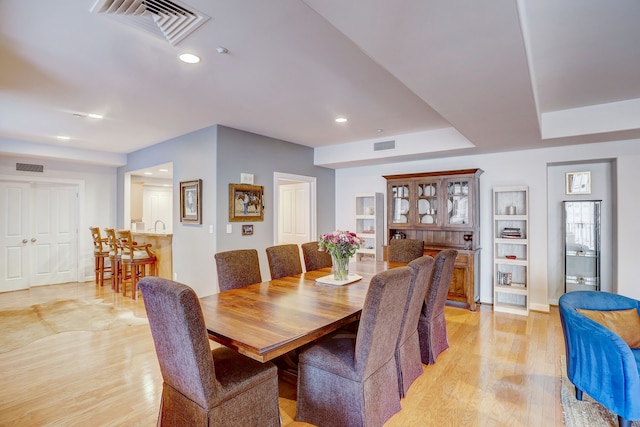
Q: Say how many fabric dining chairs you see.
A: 8